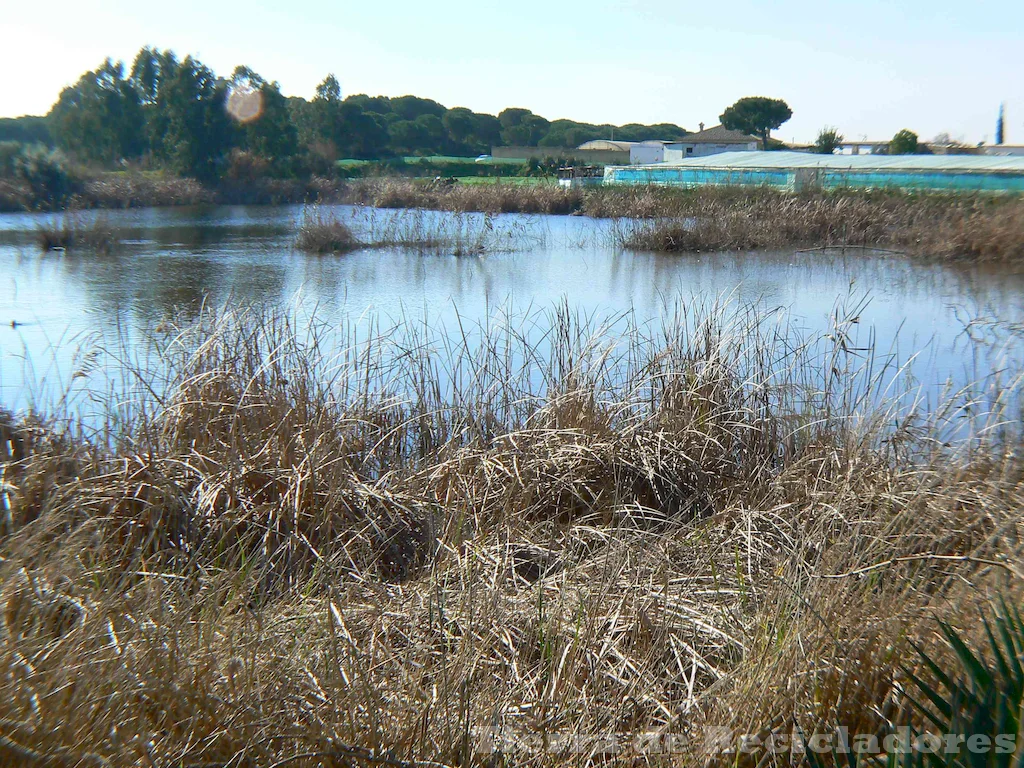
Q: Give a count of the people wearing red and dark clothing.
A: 0